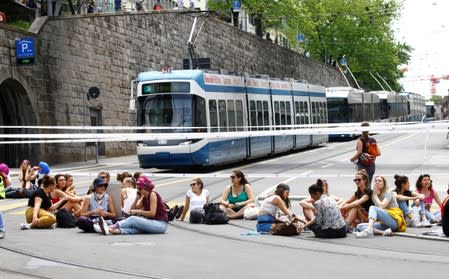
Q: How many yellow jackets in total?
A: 1